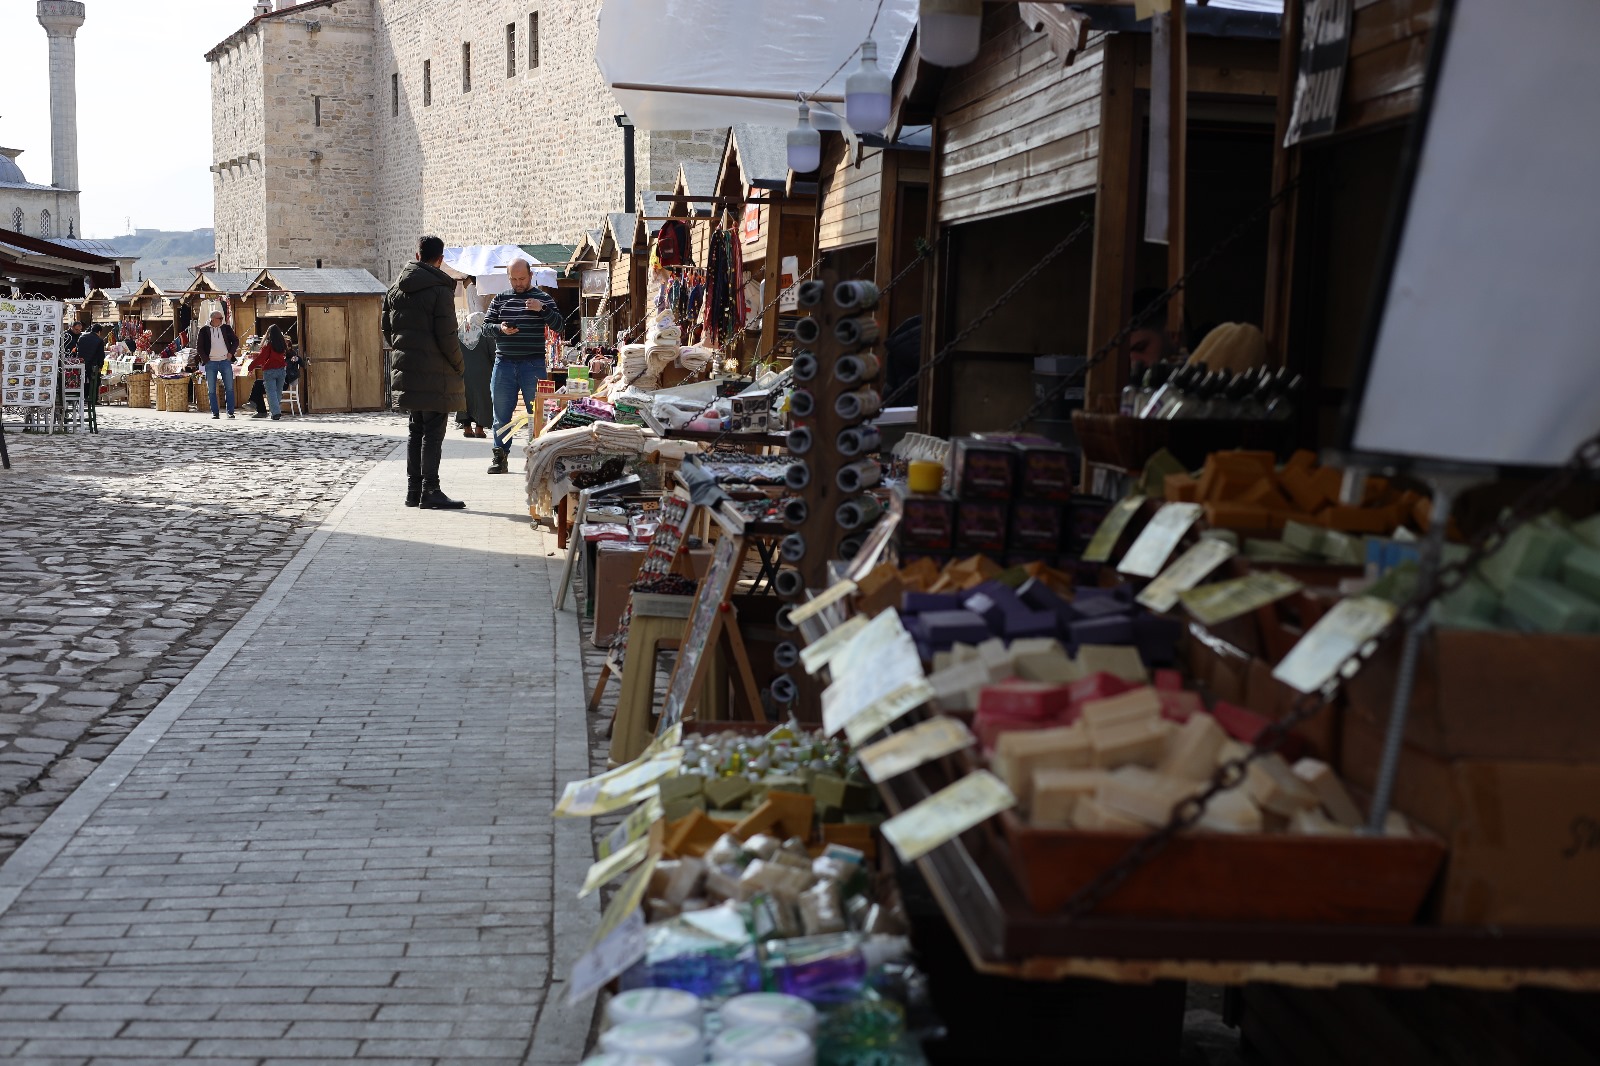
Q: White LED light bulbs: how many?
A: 3